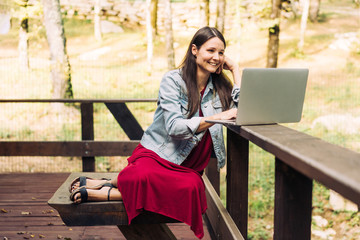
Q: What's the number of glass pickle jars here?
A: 0